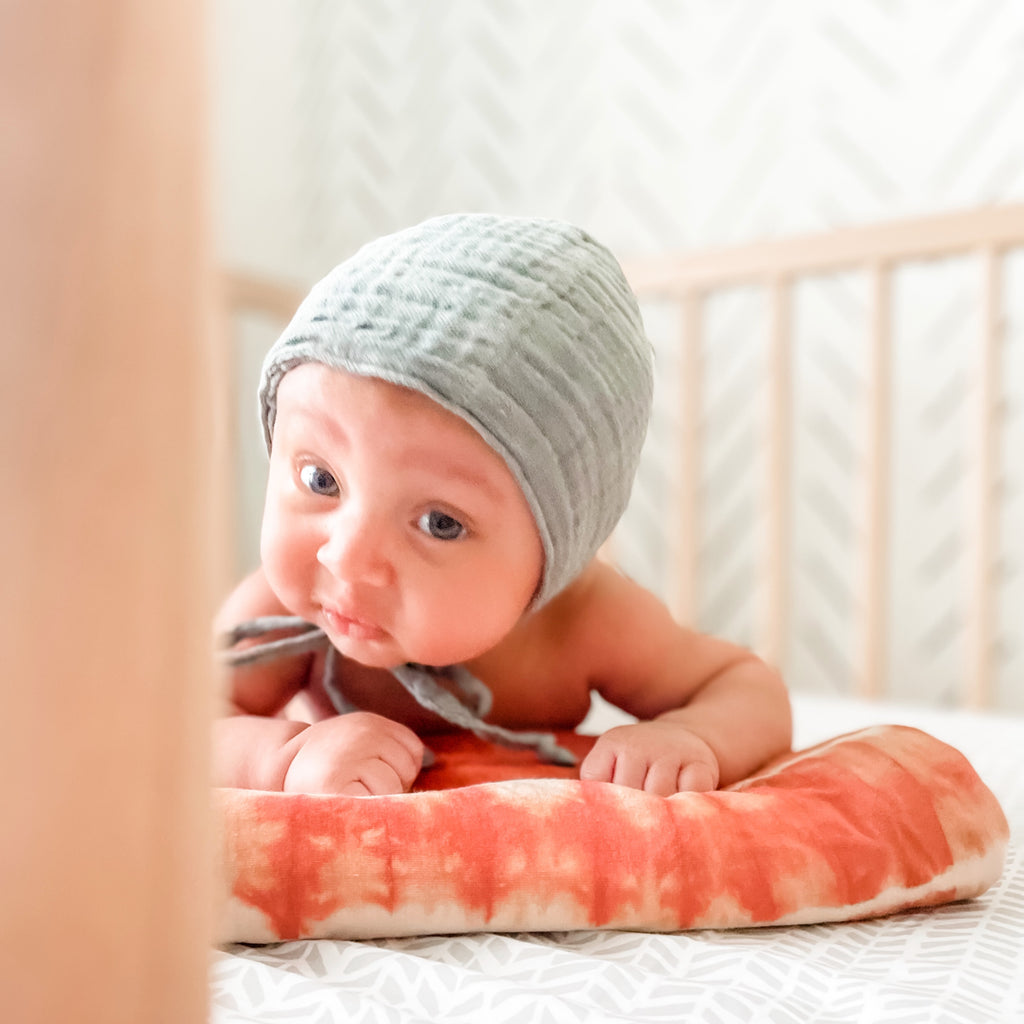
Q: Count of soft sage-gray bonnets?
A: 1